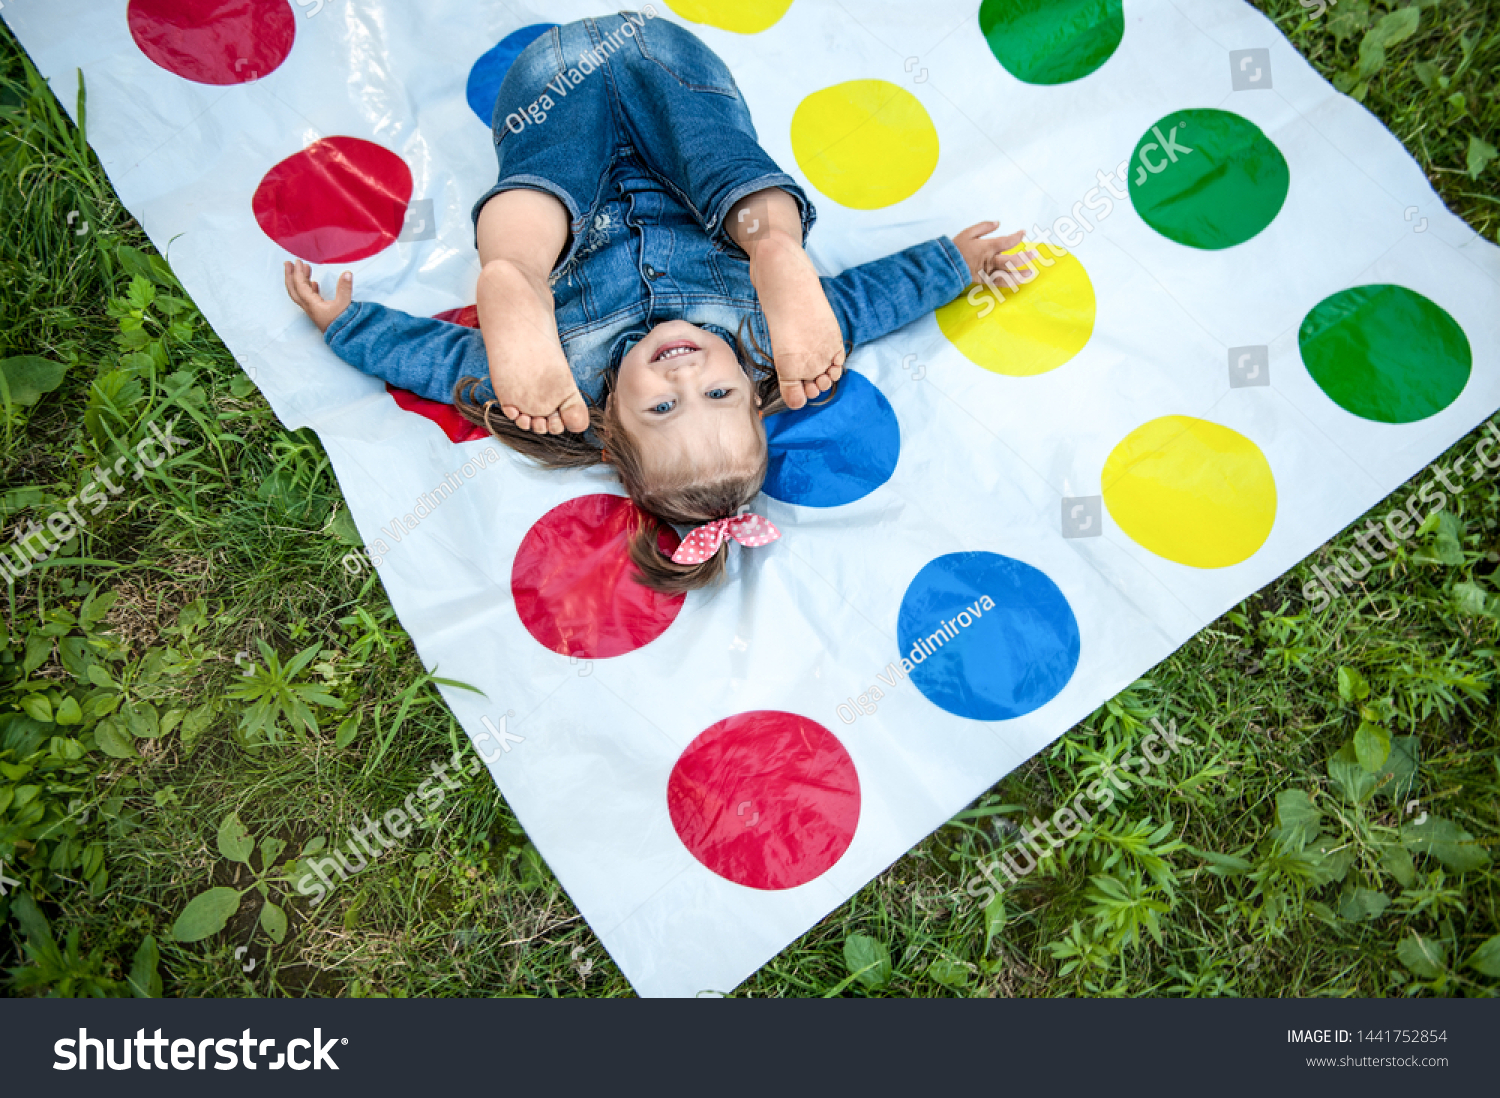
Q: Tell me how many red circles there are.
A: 5